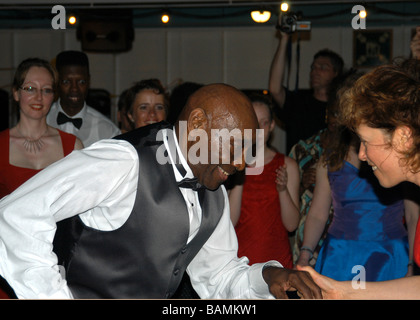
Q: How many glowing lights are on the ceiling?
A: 5